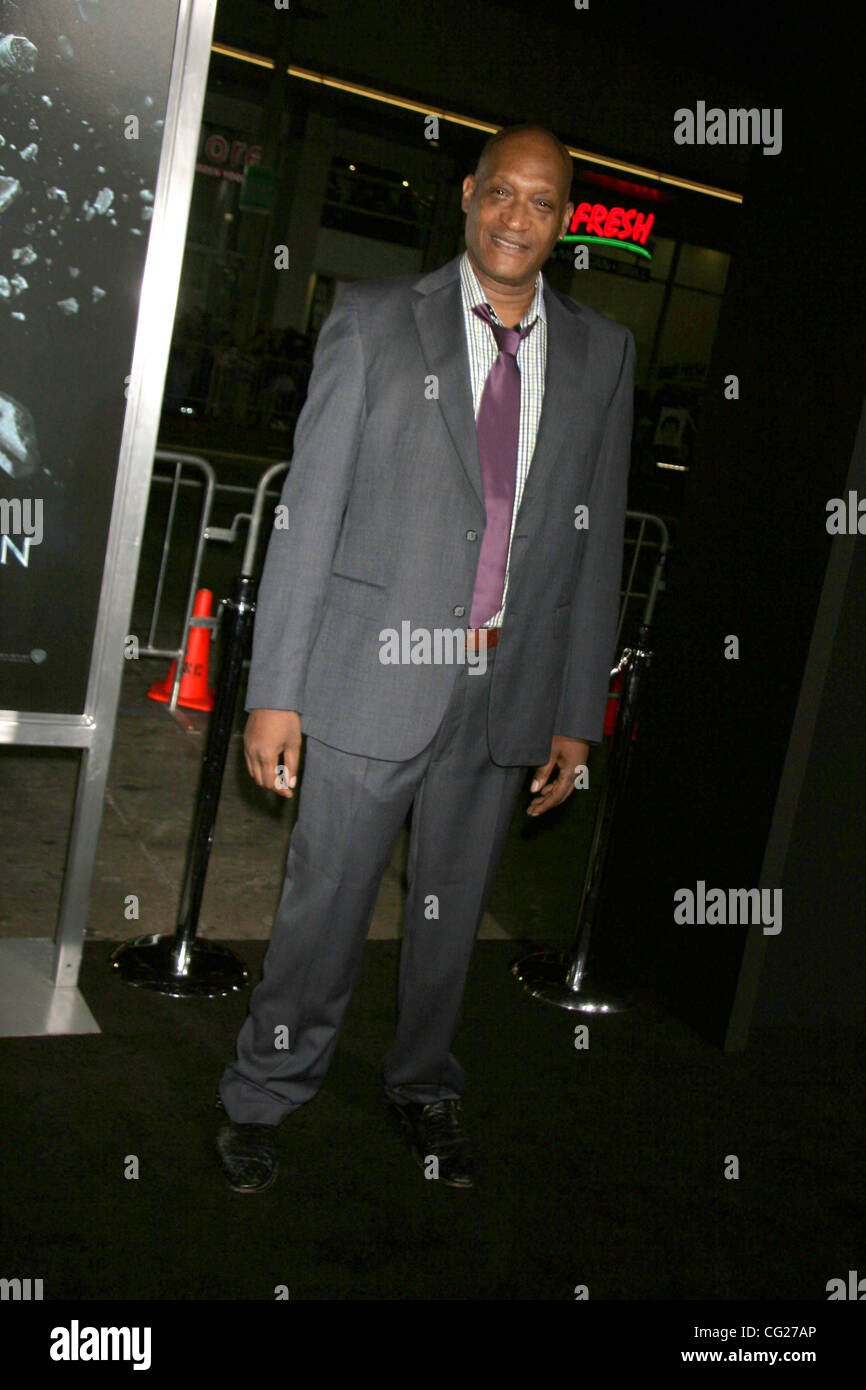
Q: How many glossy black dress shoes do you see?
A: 2